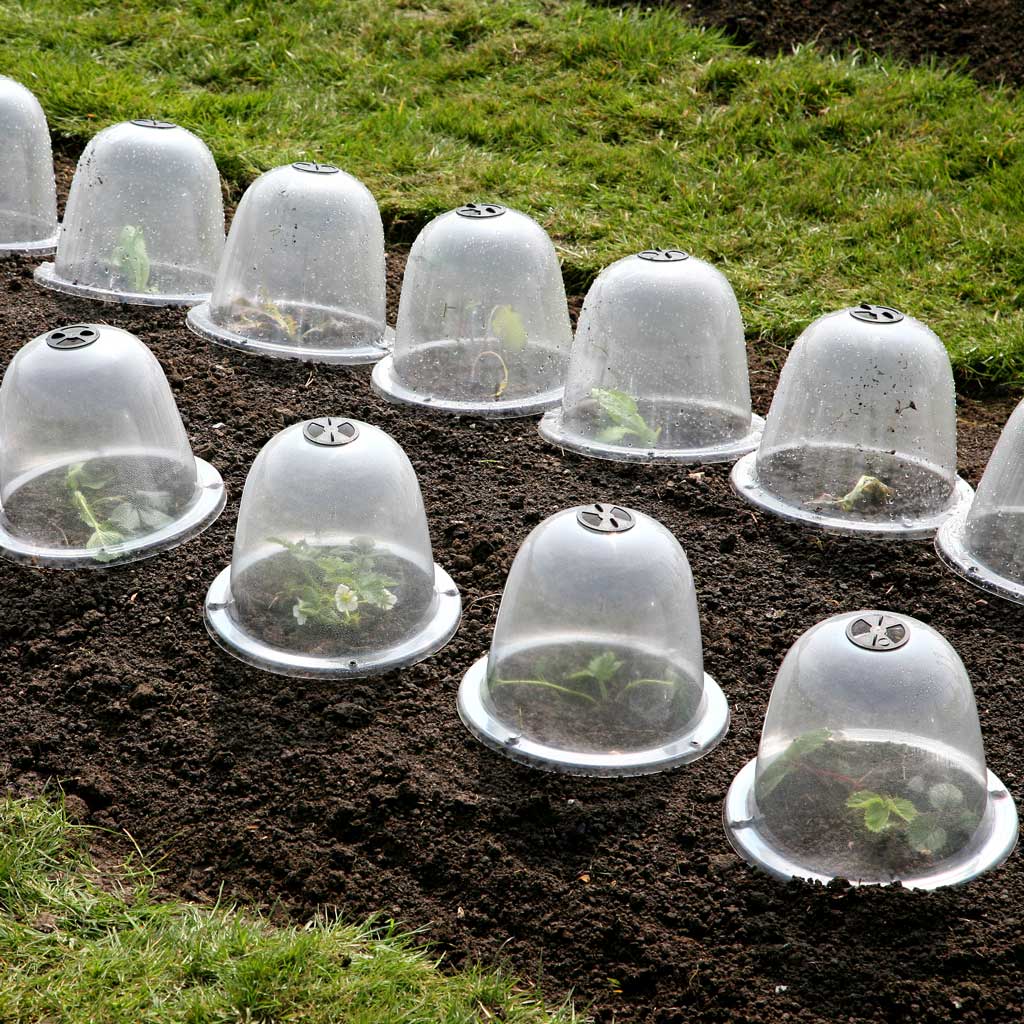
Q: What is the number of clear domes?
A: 11